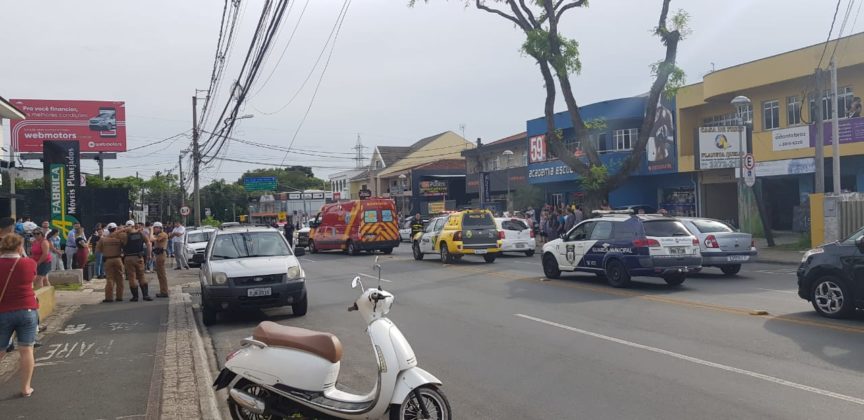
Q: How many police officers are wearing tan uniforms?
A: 3